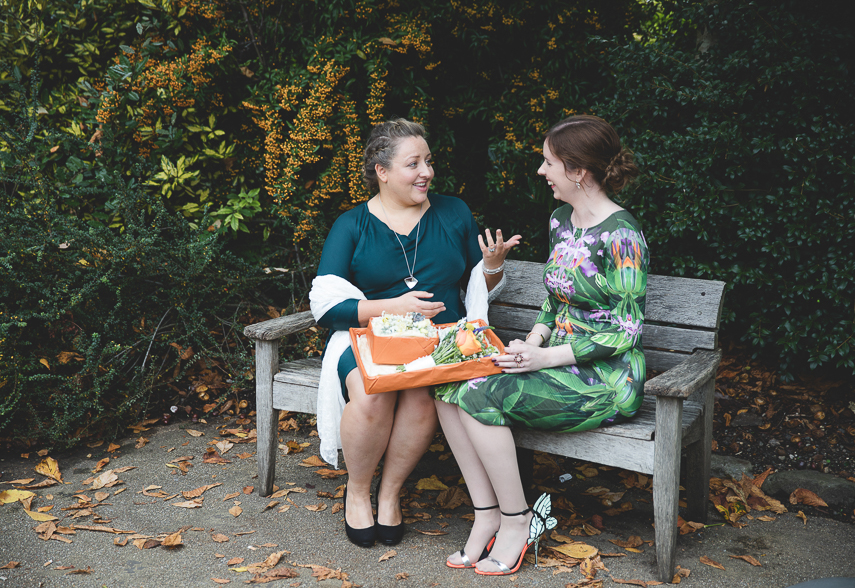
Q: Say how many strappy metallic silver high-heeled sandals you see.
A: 2